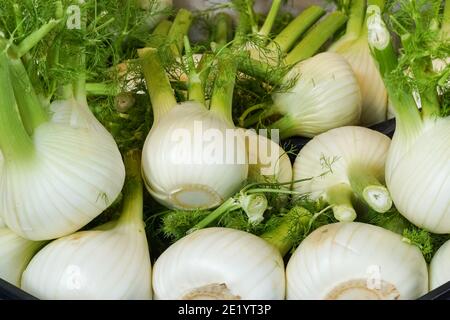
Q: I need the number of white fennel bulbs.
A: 12